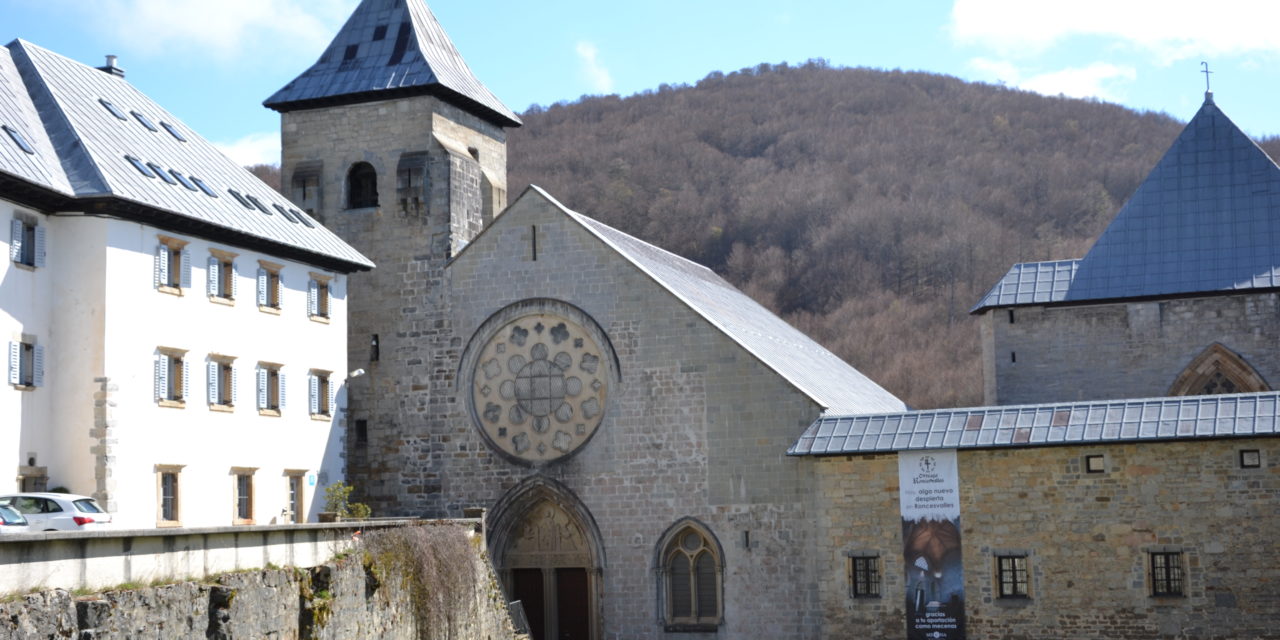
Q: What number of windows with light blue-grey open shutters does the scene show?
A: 10